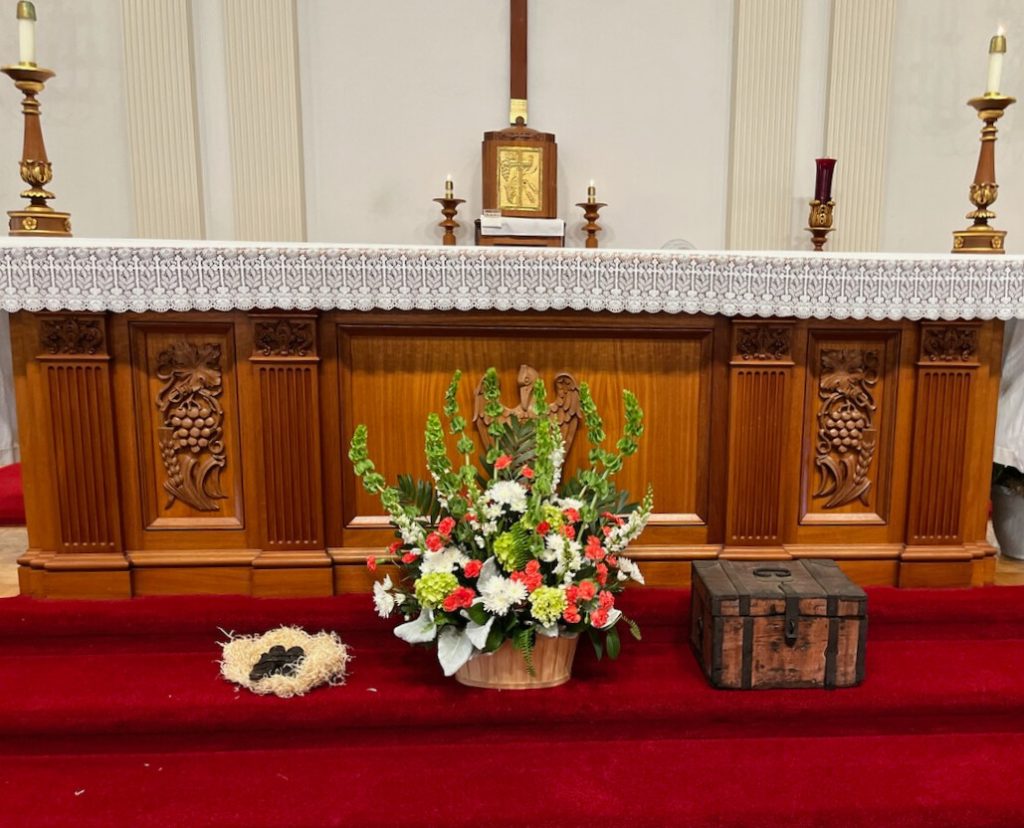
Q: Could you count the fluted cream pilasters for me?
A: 4